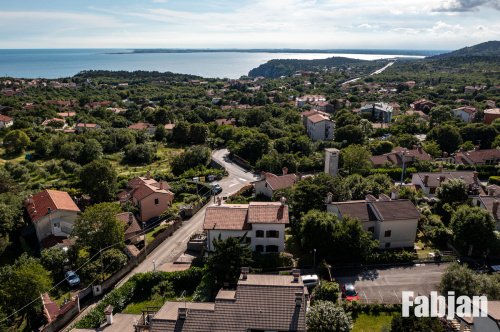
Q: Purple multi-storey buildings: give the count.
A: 0